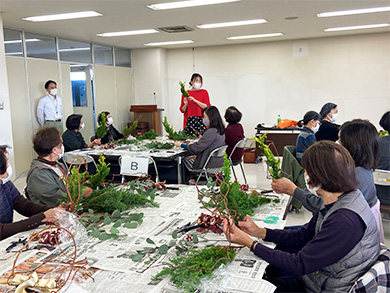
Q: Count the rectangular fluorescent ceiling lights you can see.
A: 8